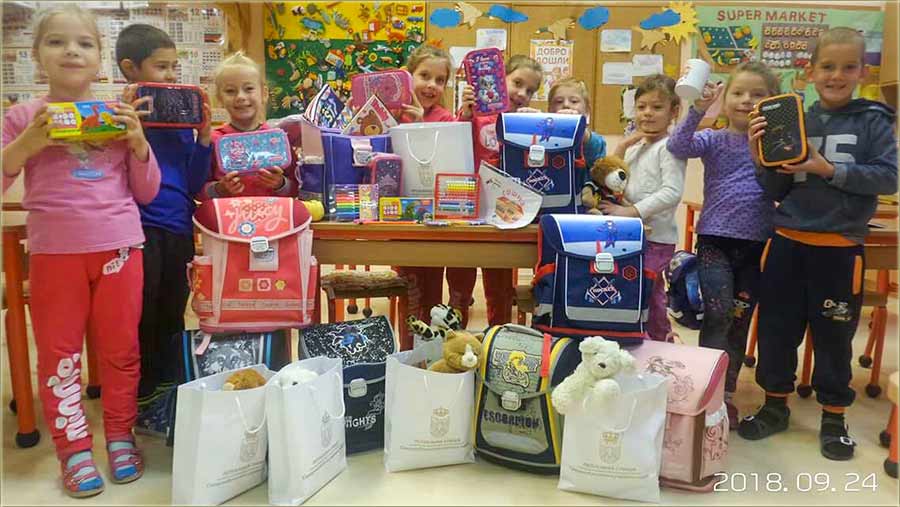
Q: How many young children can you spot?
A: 9